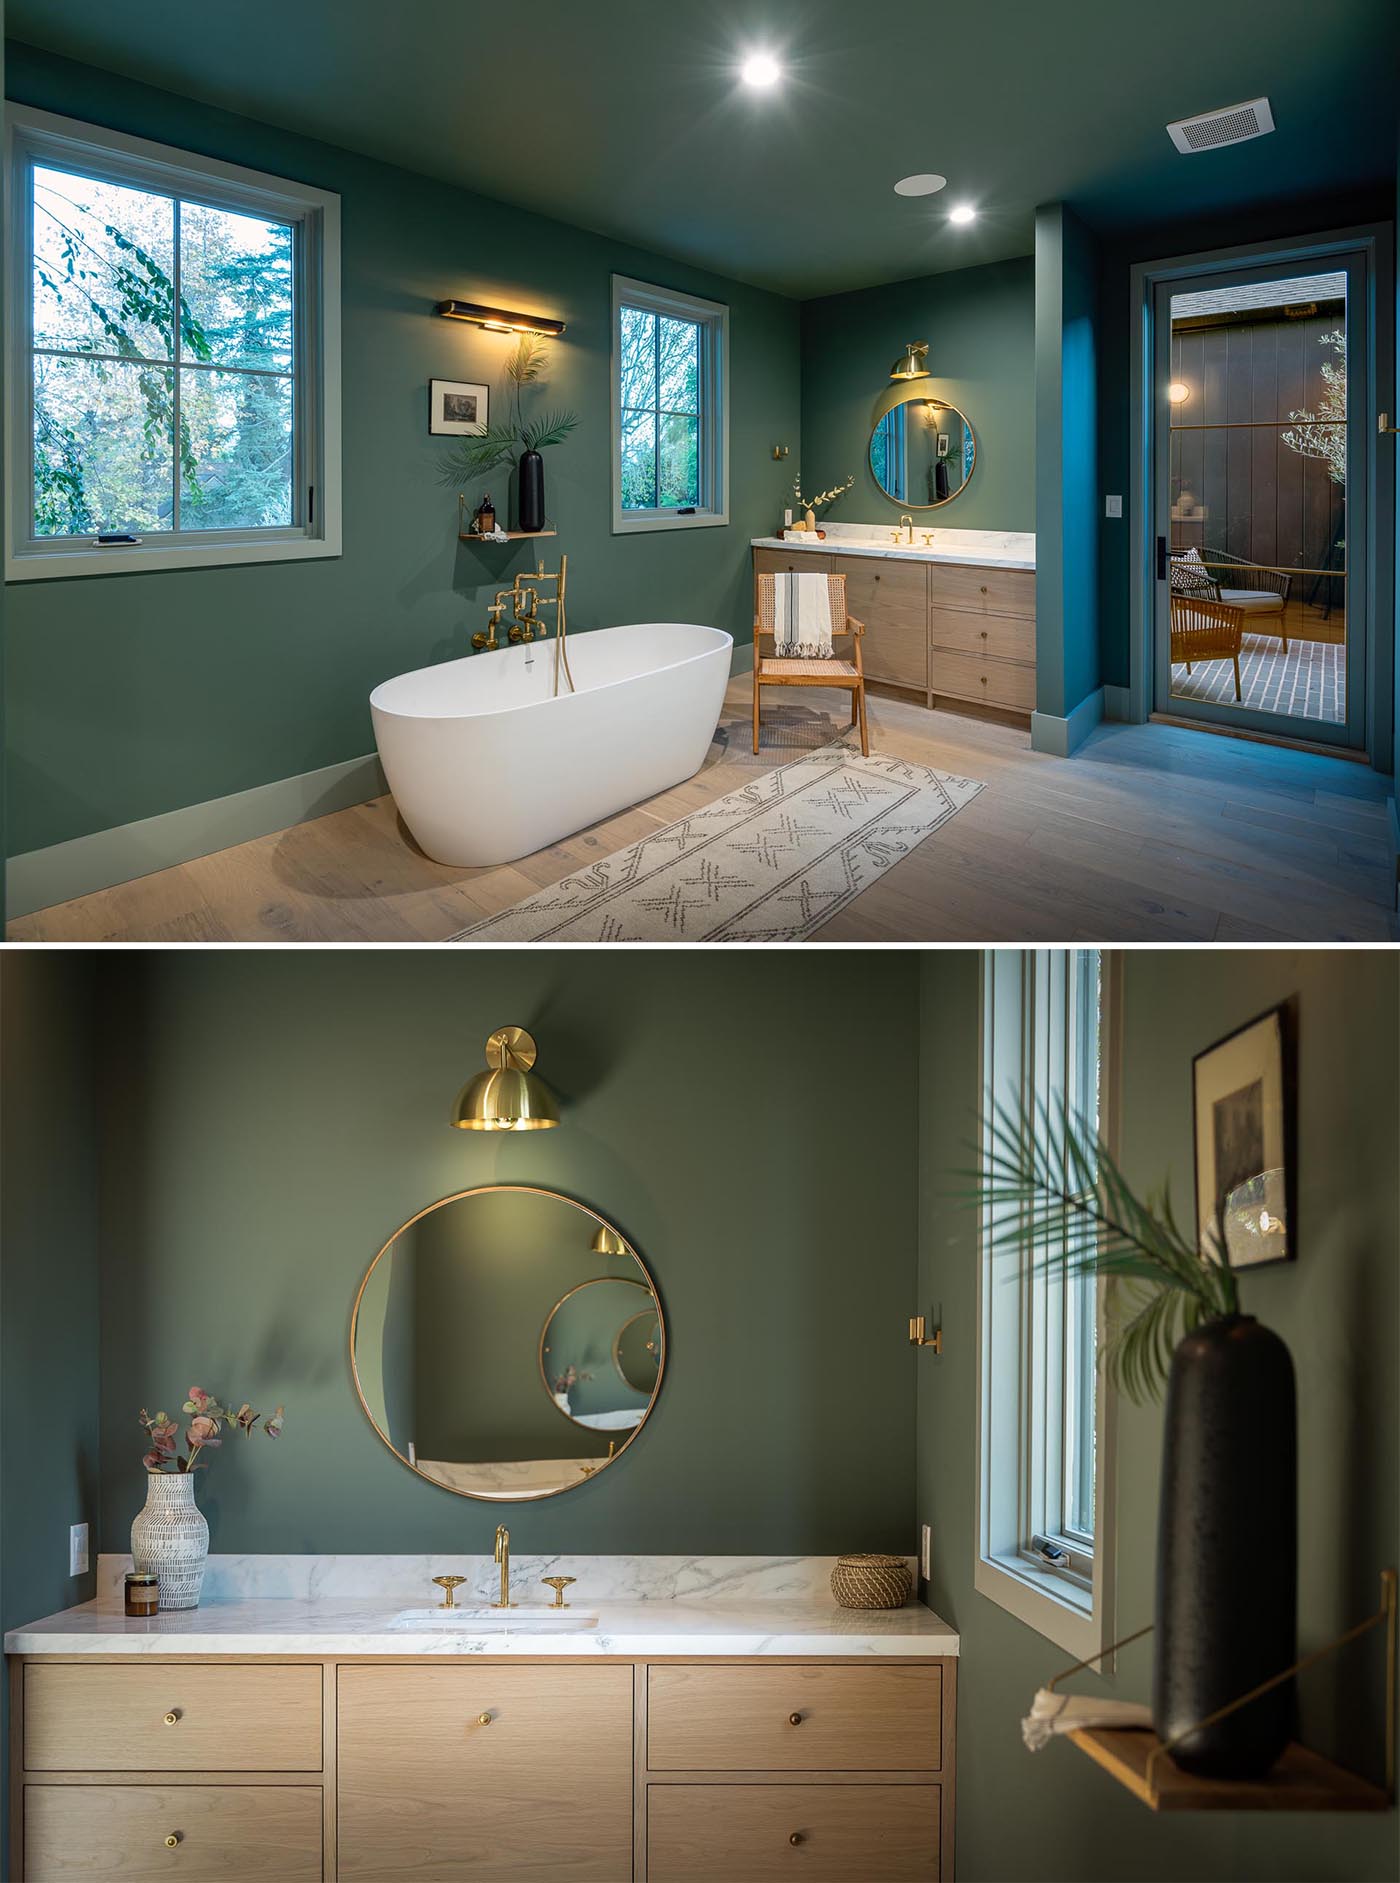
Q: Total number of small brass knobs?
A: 10